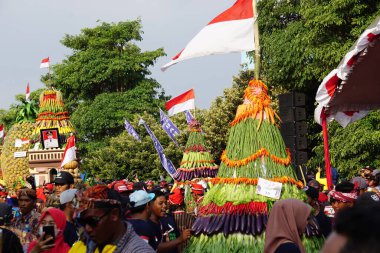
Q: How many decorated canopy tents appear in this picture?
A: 1